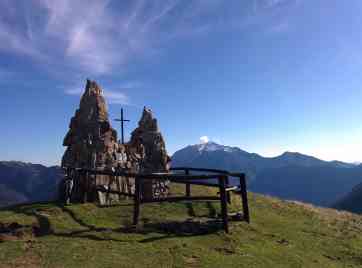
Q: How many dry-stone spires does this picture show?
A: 2